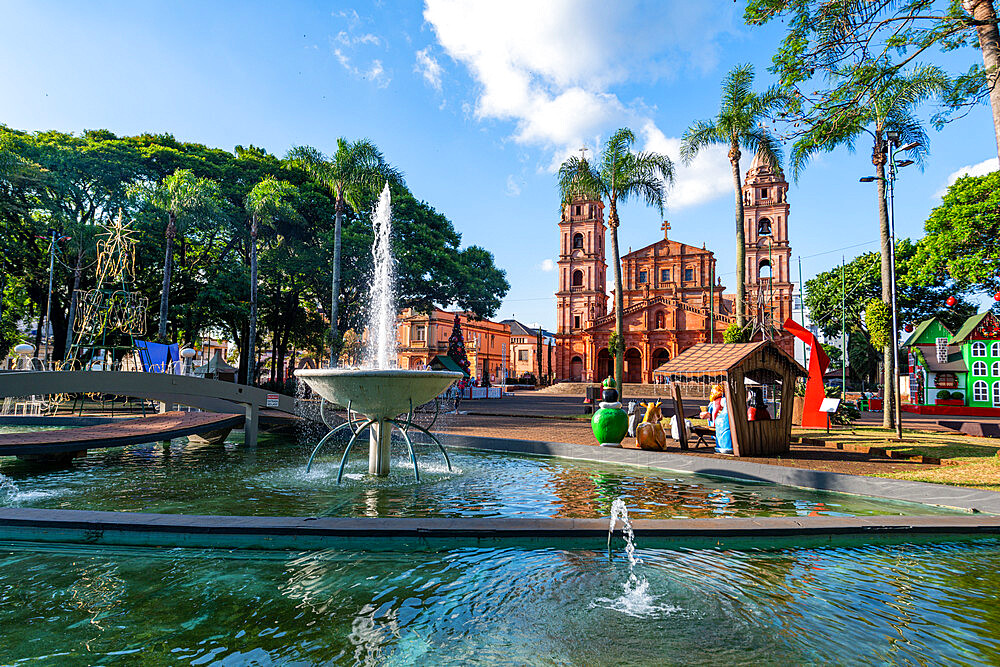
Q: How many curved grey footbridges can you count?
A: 1